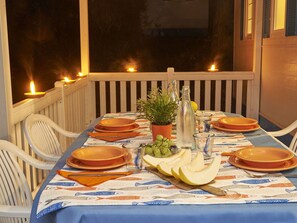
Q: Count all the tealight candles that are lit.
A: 5